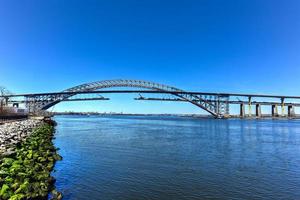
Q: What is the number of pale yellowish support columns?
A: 2